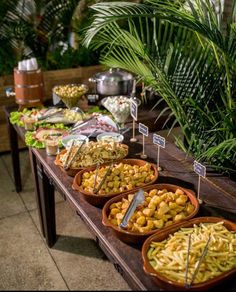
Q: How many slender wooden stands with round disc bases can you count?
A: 4